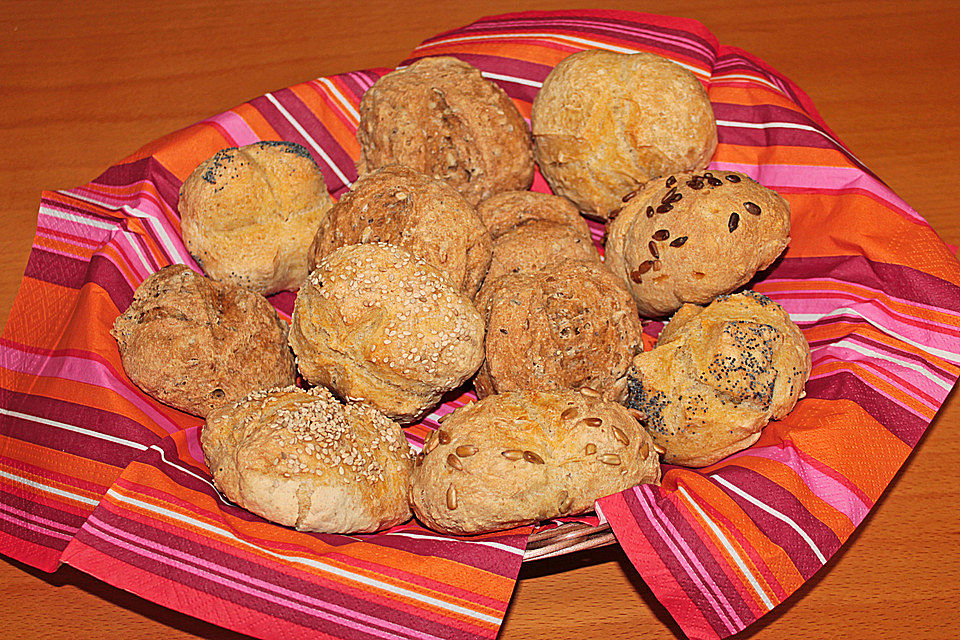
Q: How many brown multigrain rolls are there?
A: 5